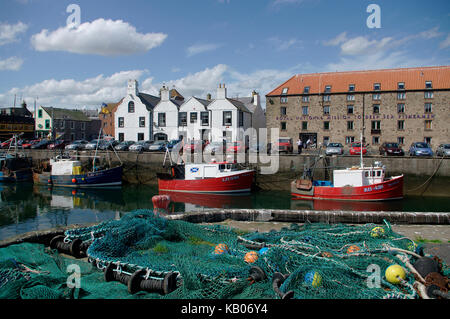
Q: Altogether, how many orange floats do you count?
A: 4